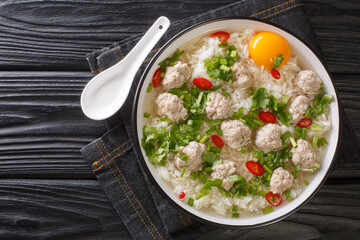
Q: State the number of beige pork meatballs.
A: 12